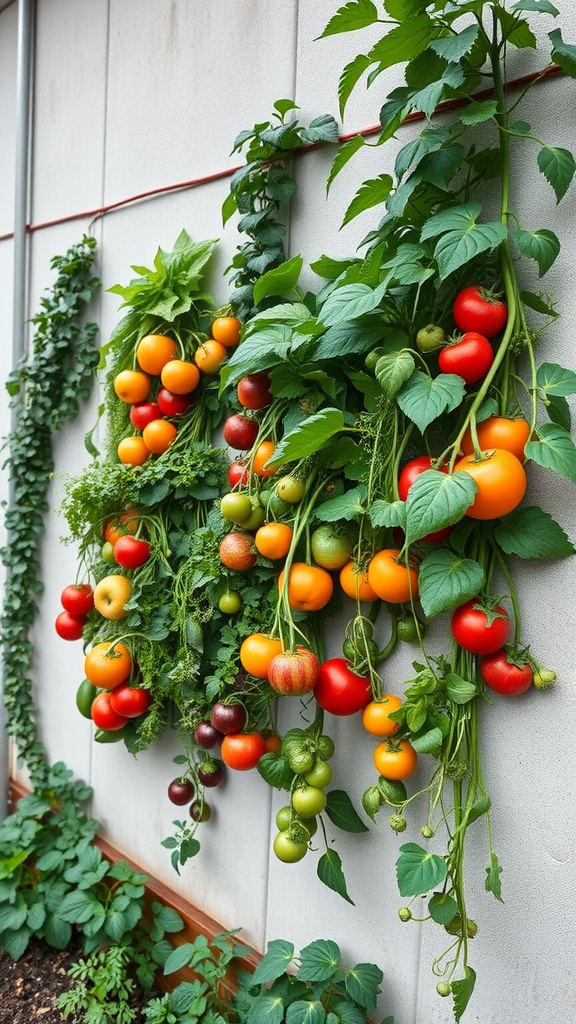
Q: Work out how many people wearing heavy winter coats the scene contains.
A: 0